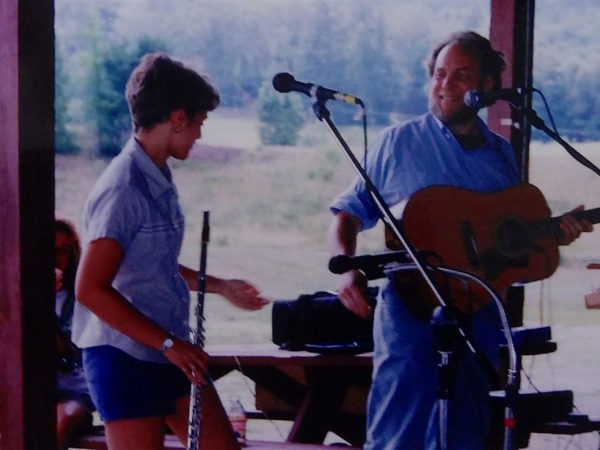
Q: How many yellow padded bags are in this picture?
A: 0